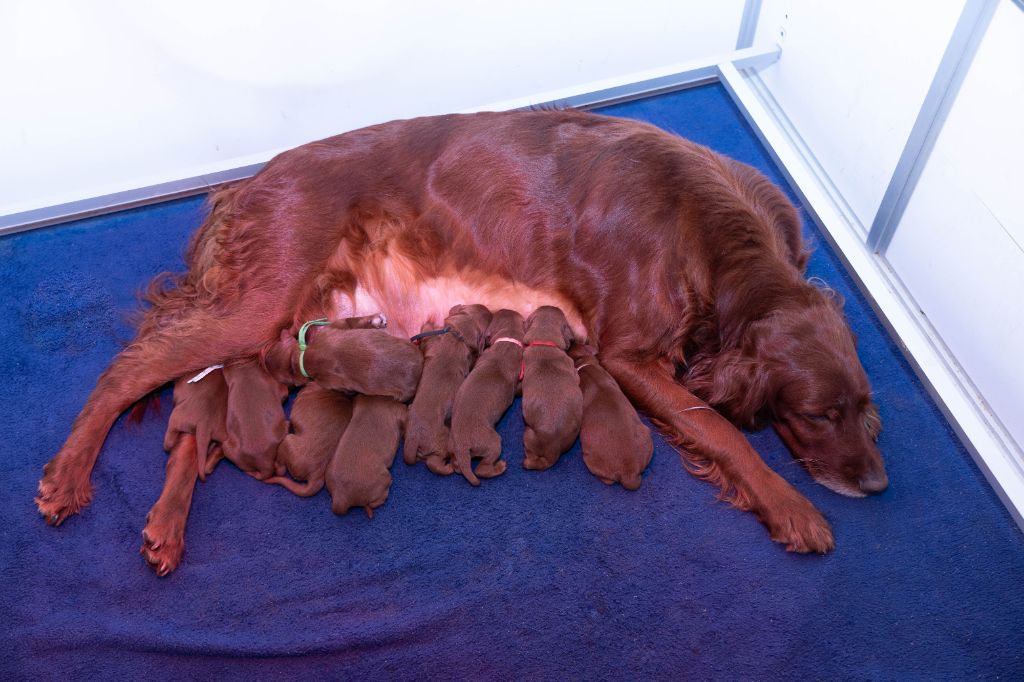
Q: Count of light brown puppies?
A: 9